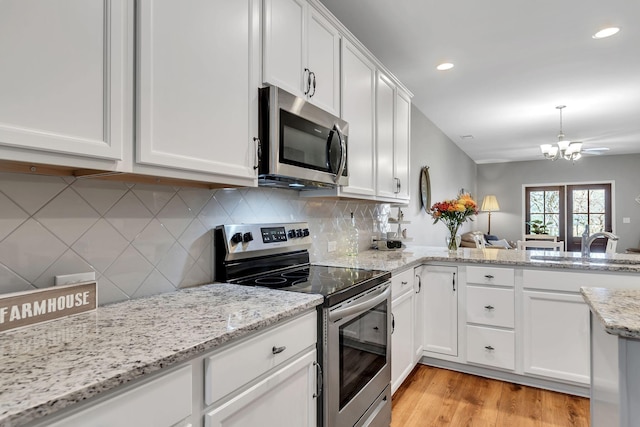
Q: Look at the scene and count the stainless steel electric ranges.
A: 1